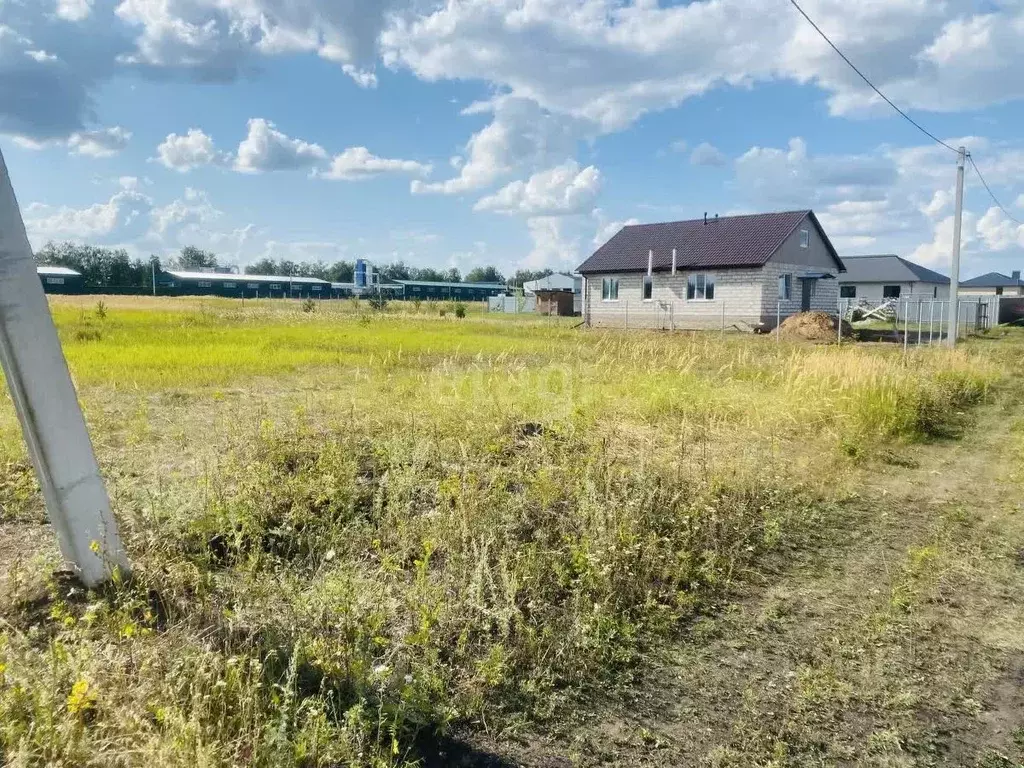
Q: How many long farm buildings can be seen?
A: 3